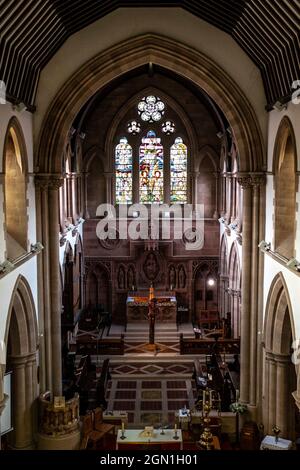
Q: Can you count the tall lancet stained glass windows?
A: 3